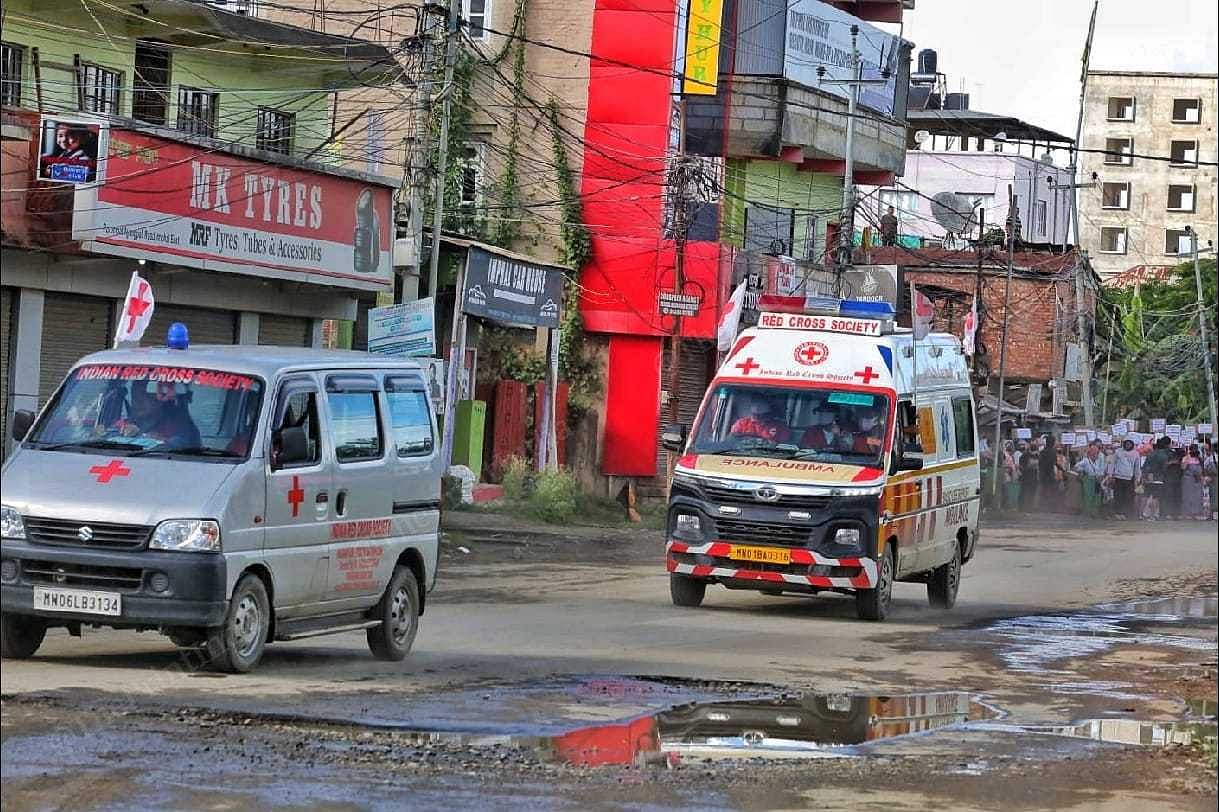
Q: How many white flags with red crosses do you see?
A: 4